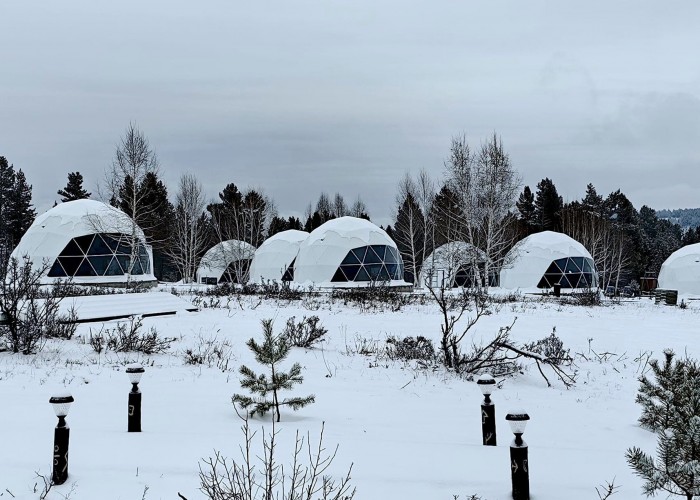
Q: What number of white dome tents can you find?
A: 7